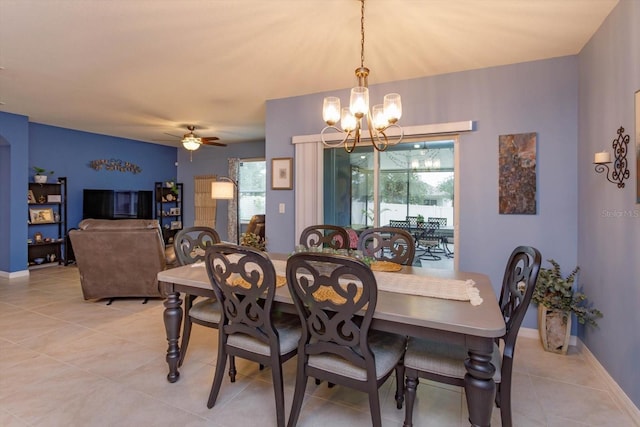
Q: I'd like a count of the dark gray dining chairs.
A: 6